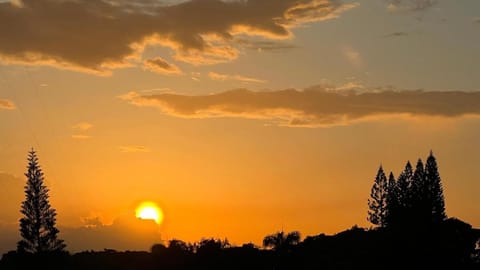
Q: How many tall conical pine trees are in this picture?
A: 6